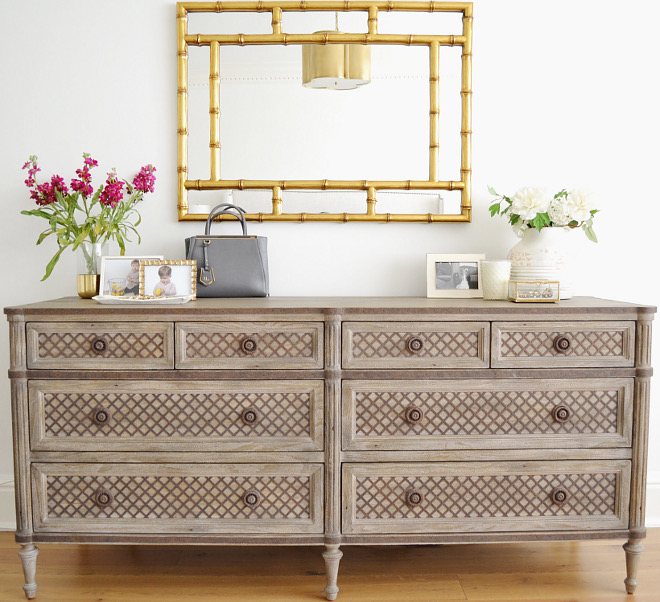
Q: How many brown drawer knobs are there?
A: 12